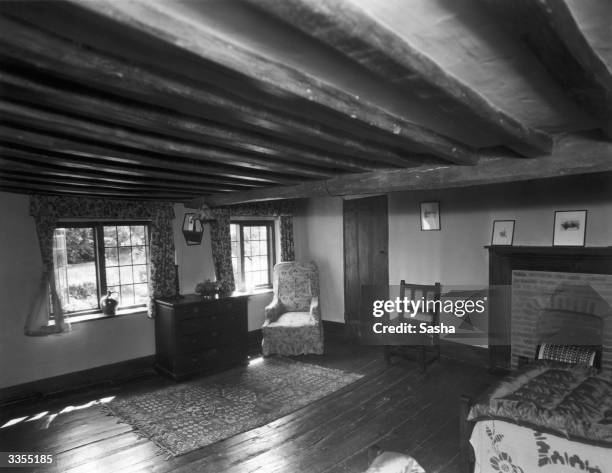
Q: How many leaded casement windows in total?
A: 2